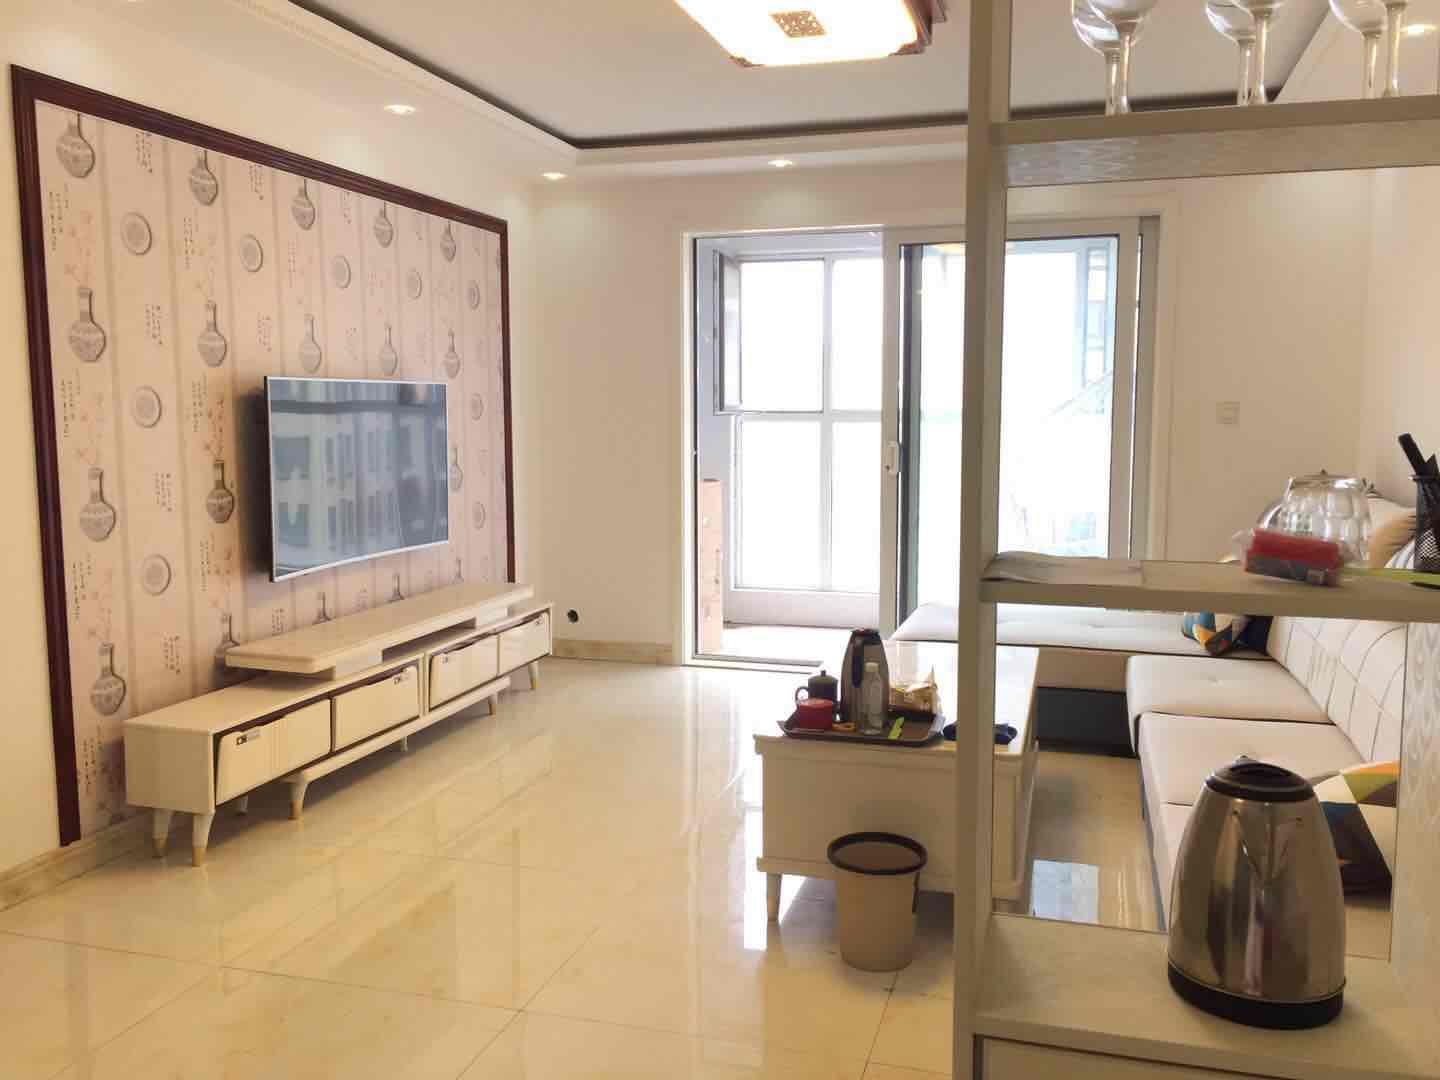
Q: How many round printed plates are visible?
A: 9